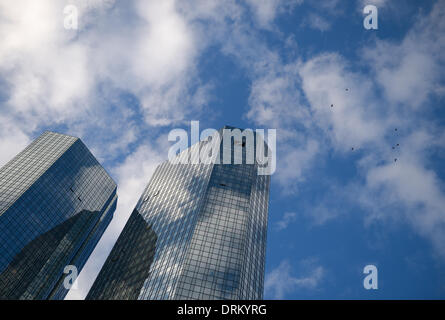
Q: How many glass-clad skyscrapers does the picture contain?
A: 2